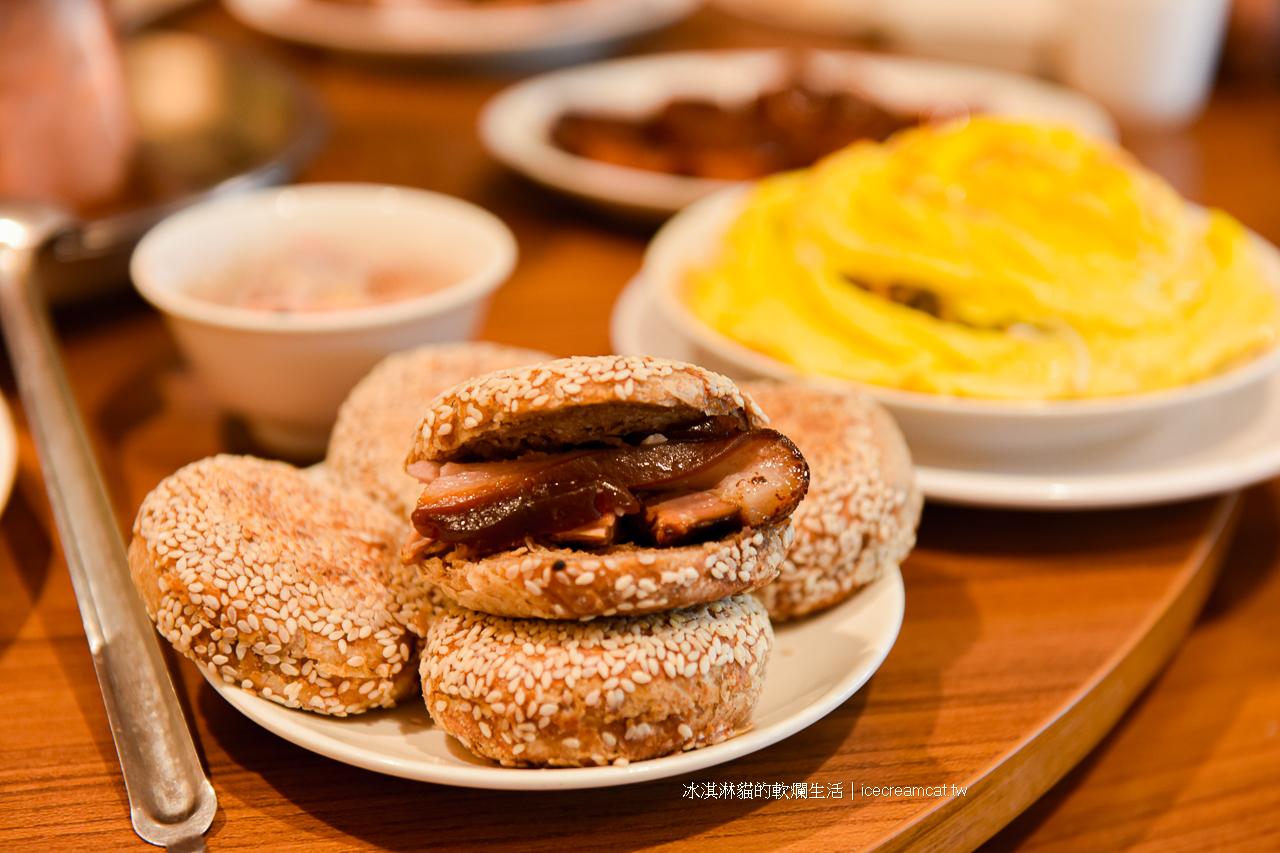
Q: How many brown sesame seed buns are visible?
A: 5